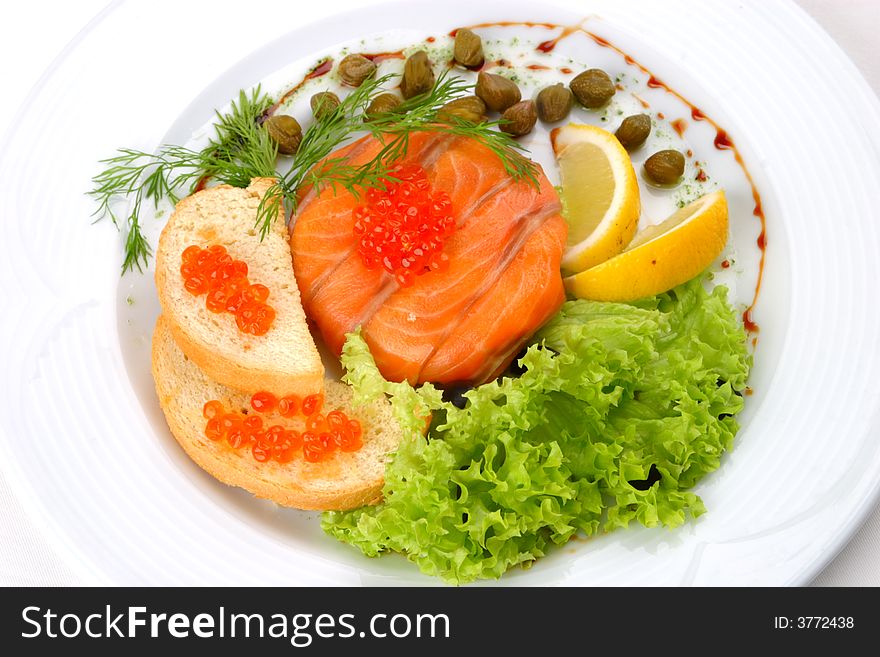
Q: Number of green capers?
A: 13